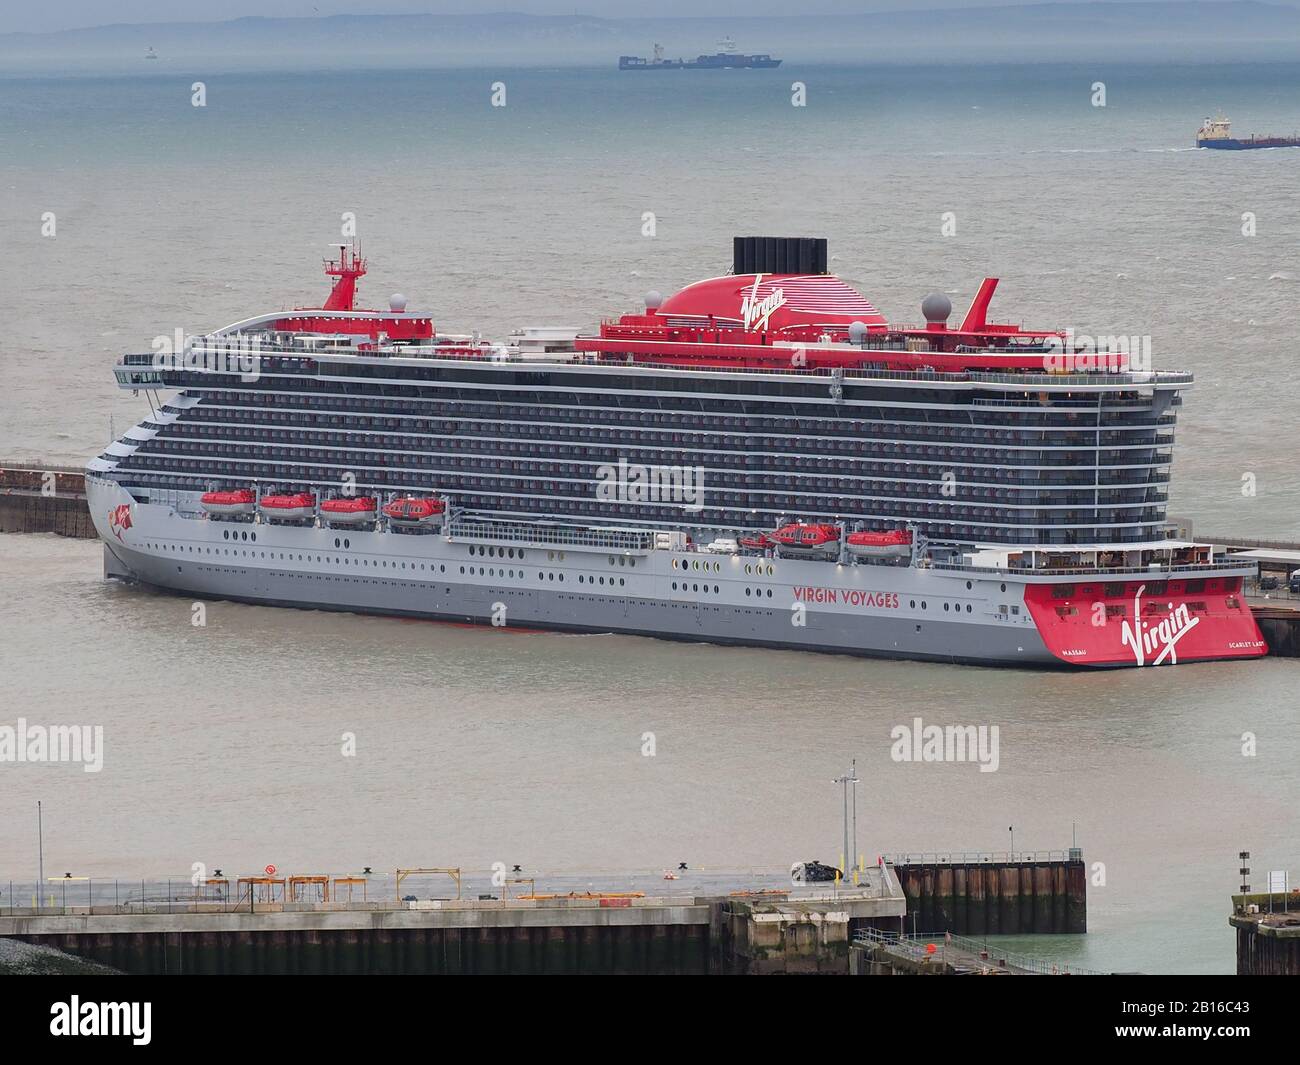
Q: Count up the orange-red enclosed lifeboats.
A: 6